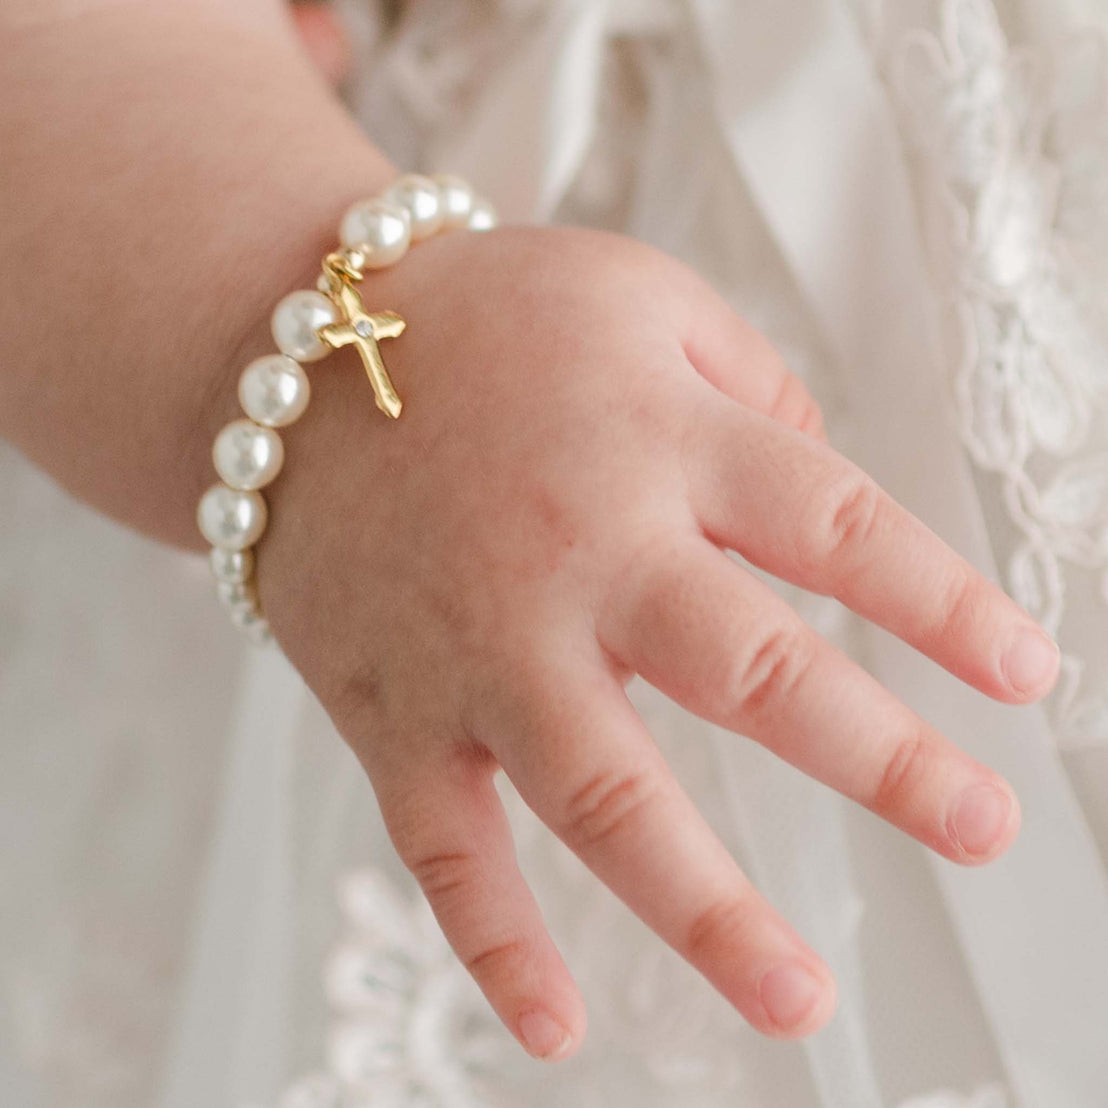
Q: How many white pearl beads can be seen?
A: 12